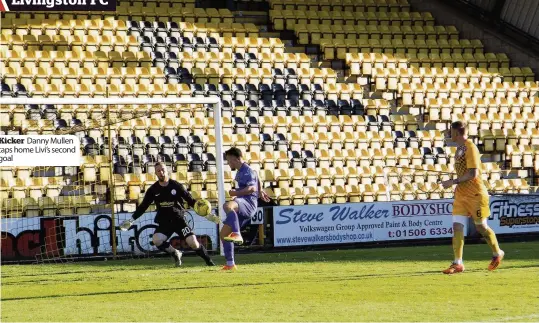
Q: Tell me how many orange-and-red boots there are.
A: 4